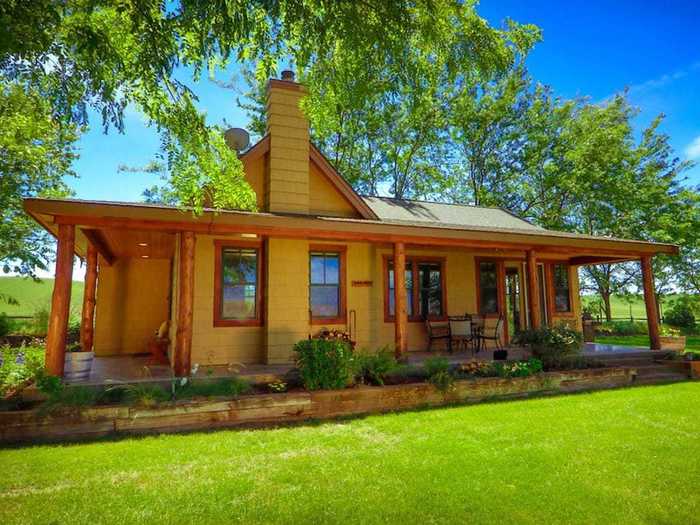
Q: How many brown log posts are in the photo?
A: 6